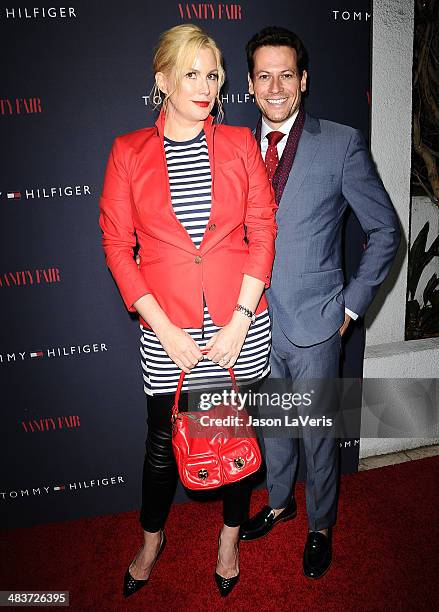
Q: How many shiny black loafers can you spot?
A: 2